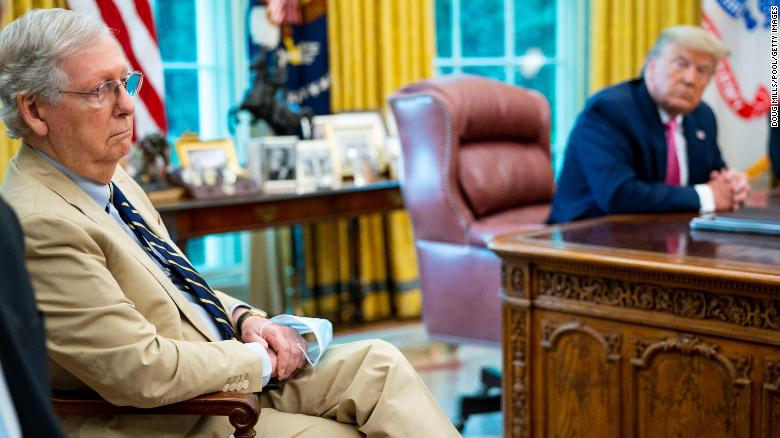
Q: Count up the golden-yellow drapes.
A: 3